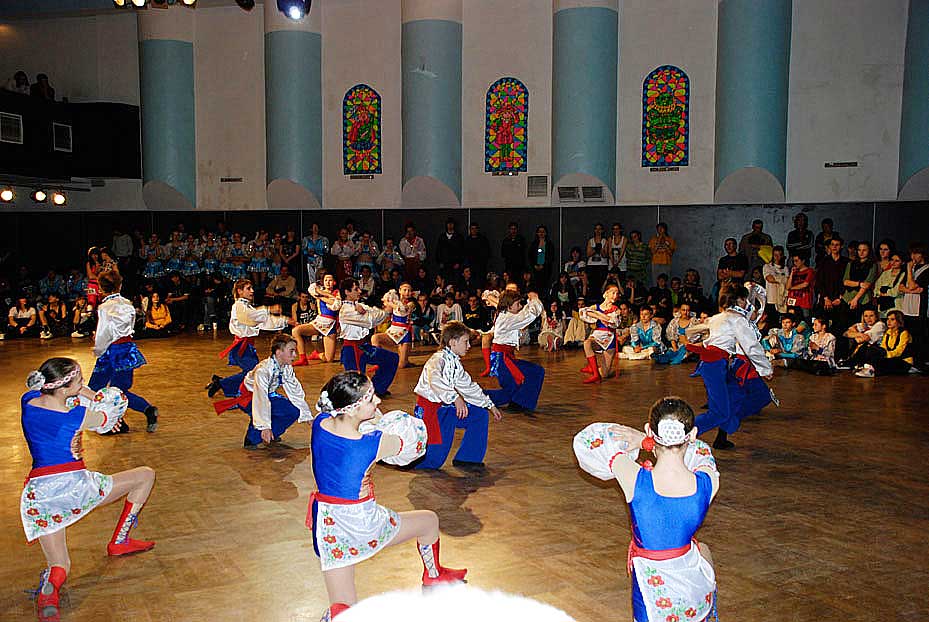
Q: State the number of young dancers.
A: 15